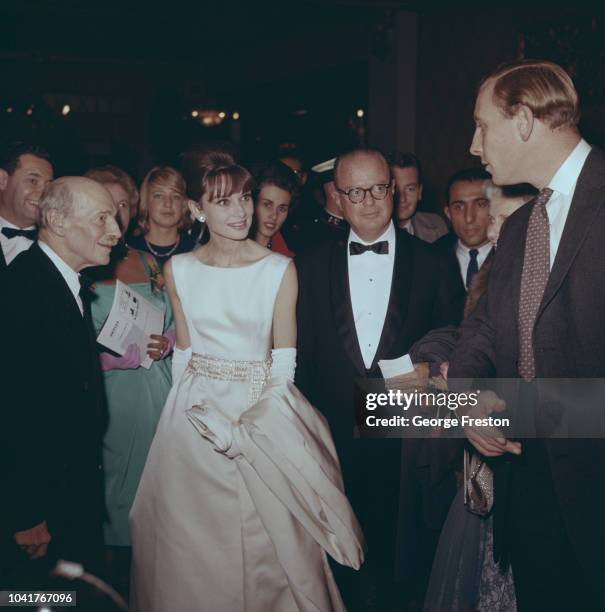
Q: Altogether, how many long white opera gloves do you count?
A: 2